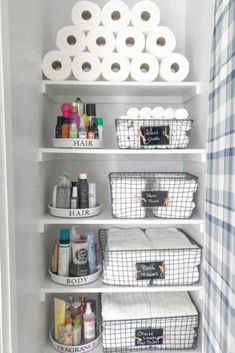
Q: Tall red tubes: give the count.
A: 0